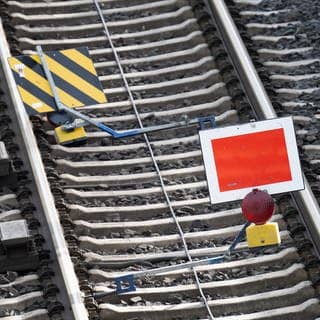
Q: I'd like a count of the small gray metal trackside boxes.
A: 2